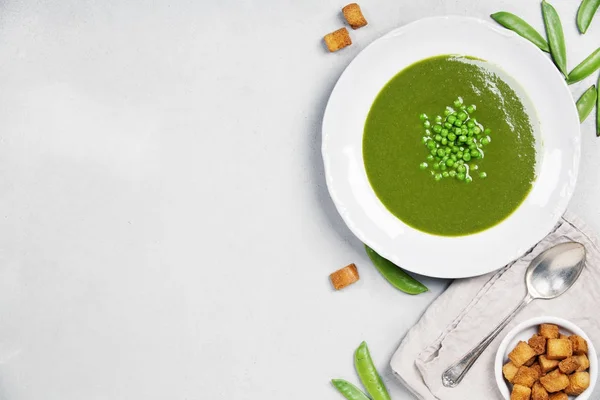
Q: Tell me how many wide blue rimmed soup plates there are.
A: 0